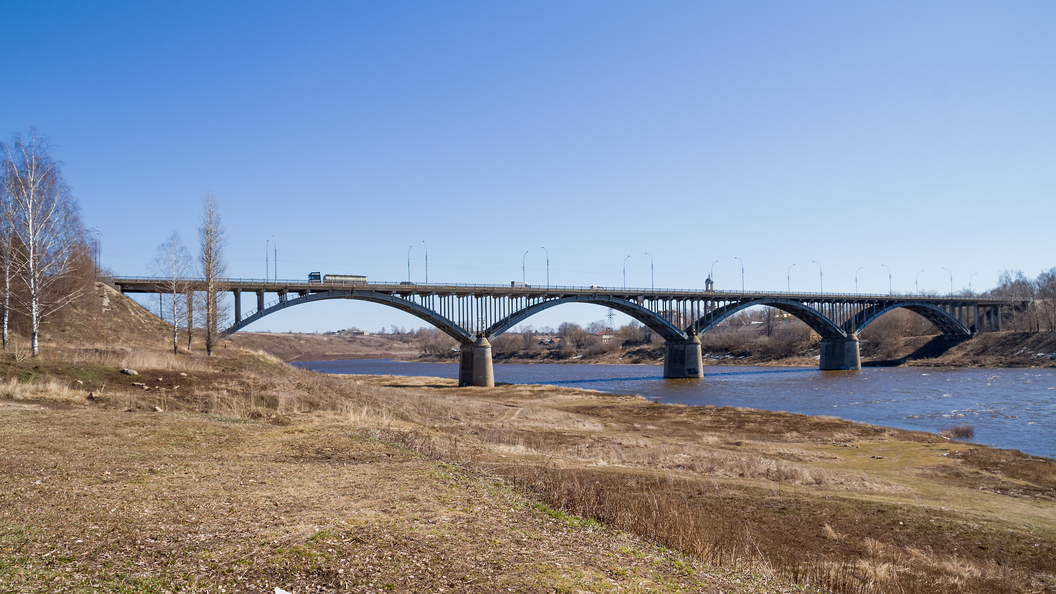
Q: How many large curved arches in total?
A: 4